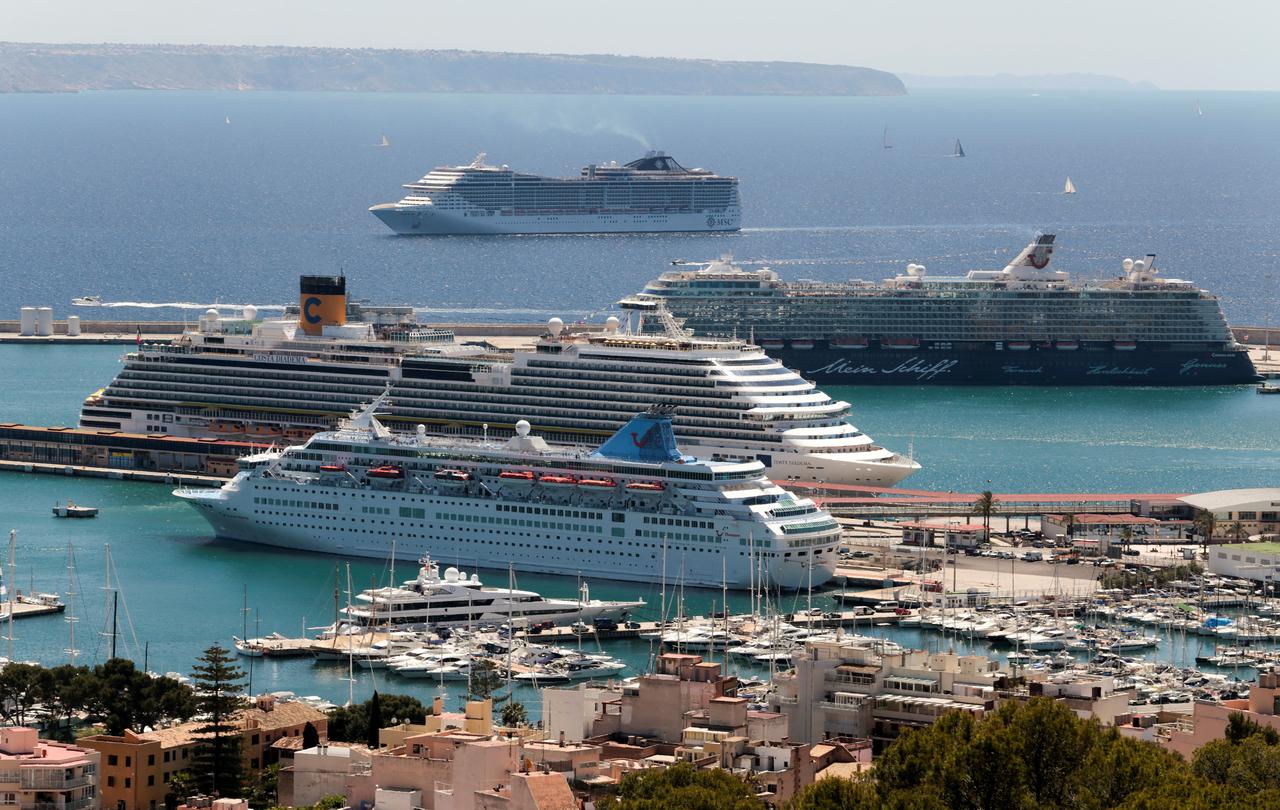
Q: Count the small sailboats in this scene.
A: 6